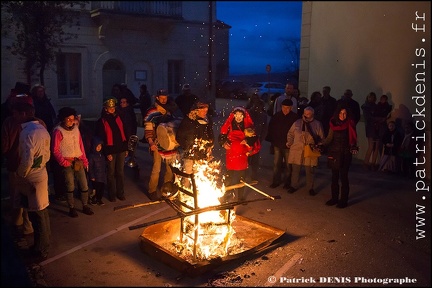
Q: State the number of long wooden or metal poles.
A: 2